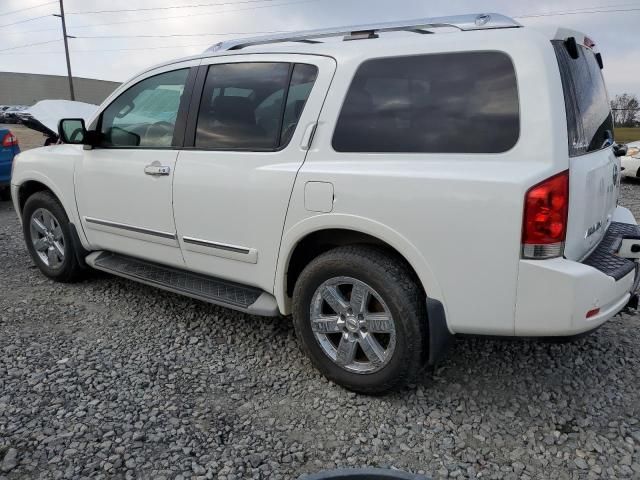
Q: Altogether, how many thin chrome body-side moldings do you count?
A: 2